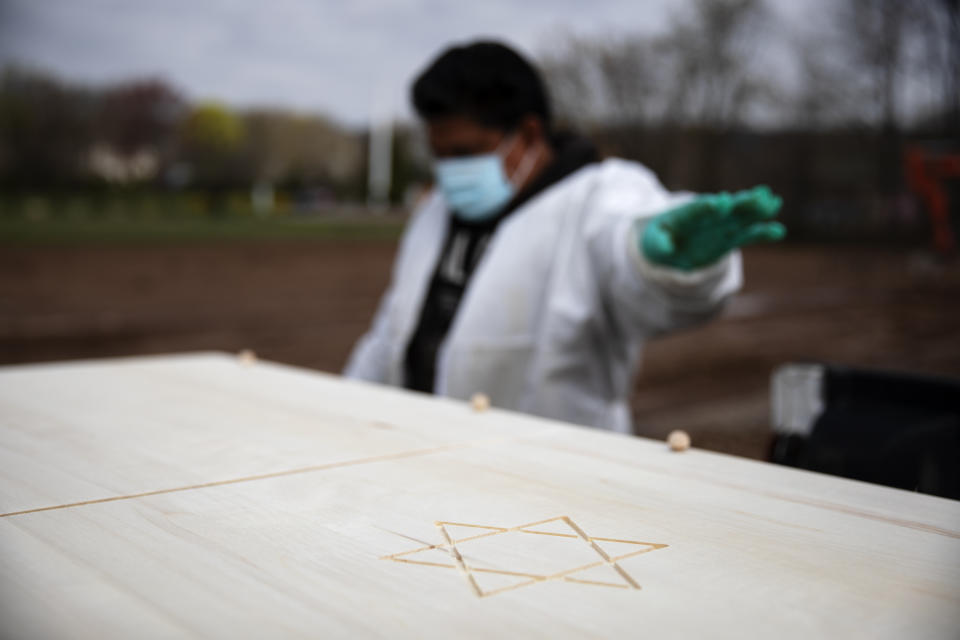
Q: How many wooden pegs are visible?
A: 3